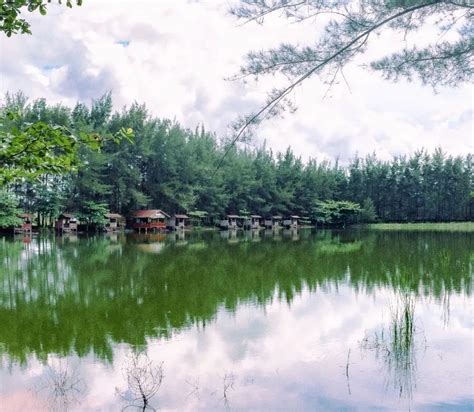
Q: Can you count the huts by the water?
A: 9